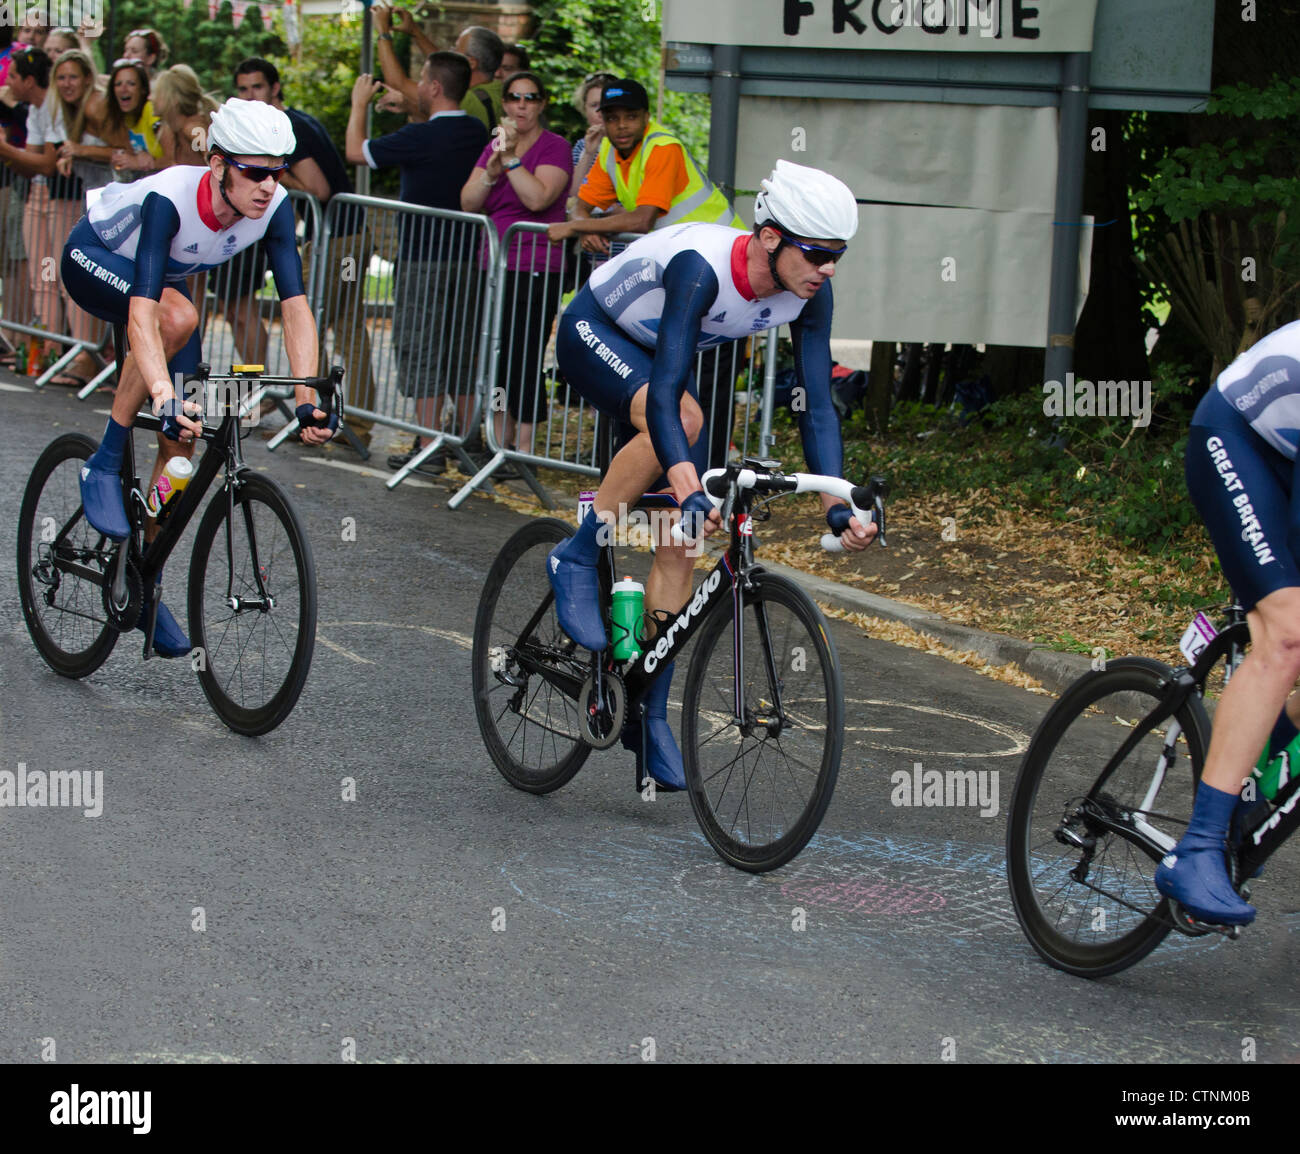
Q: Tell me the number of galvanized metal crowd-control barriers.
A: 4